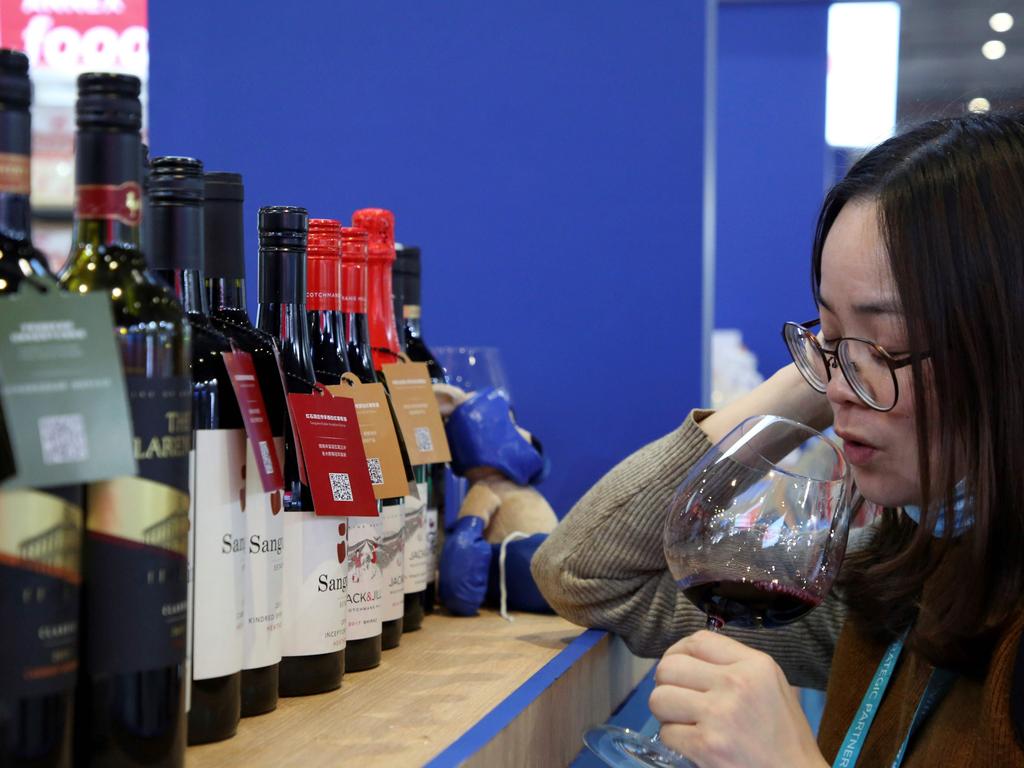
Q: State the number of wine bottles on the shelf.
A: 11